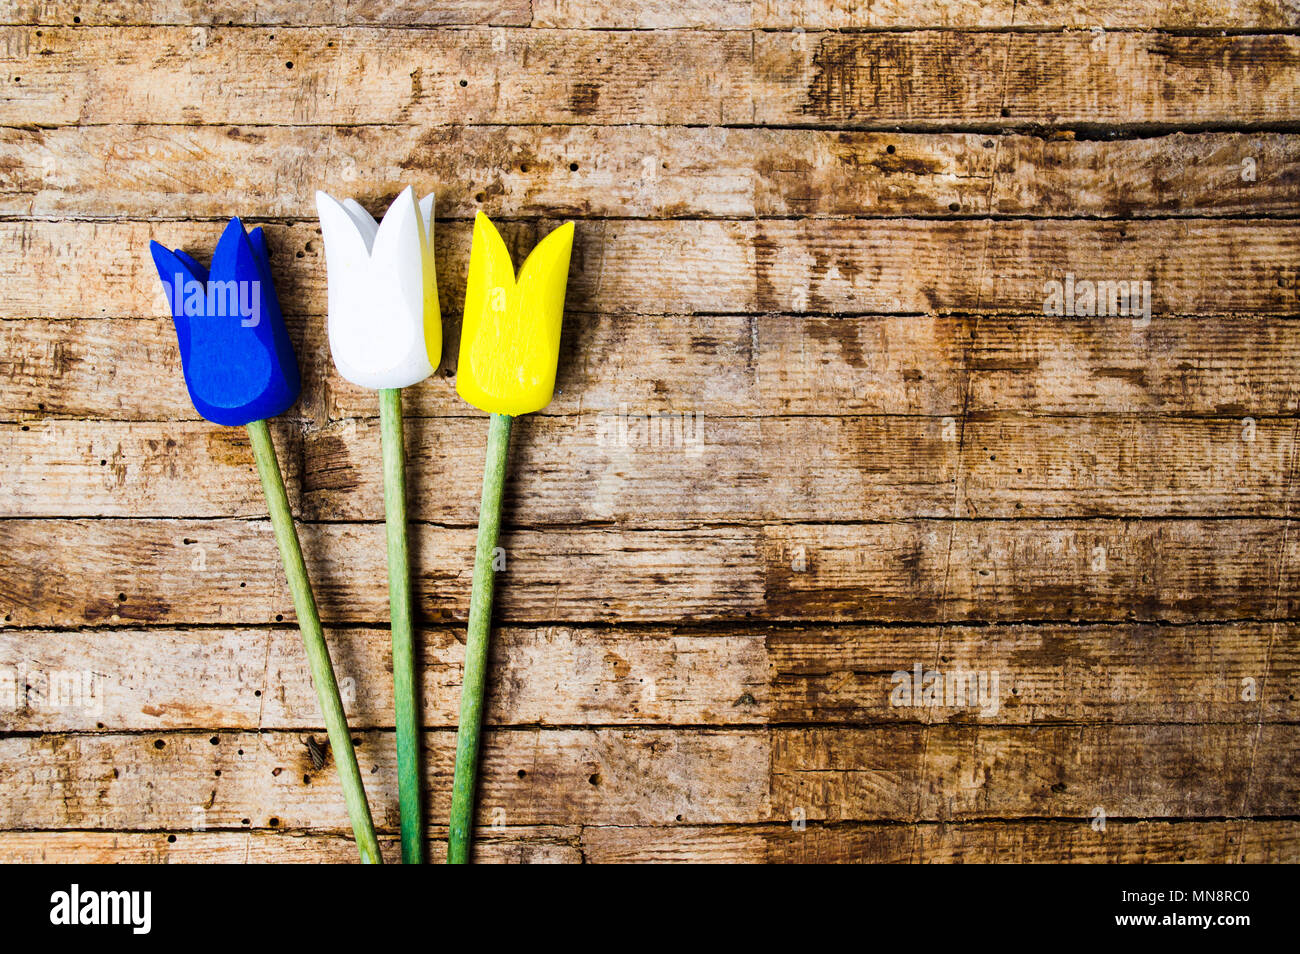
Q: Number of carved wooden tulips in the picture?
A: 3